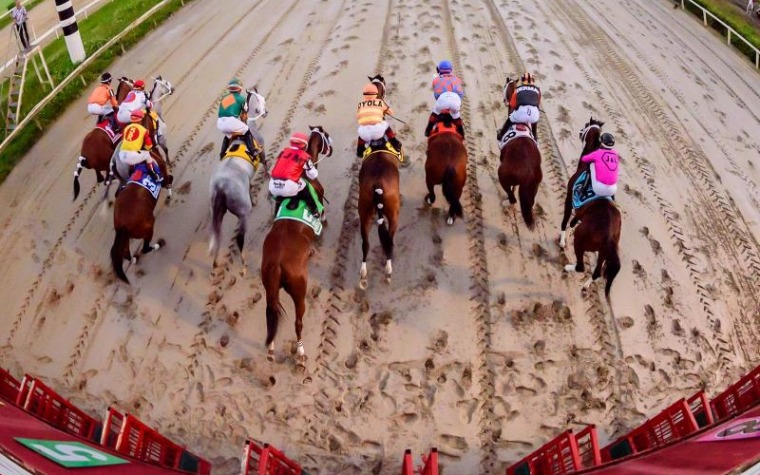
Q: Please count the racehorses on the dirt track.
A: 9